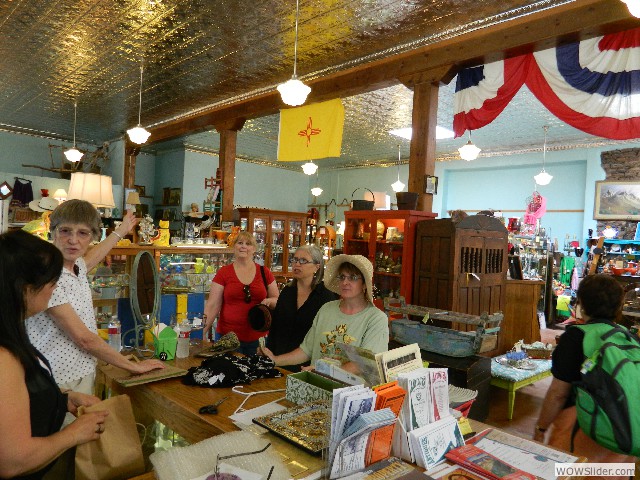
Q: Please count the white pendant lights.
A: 8